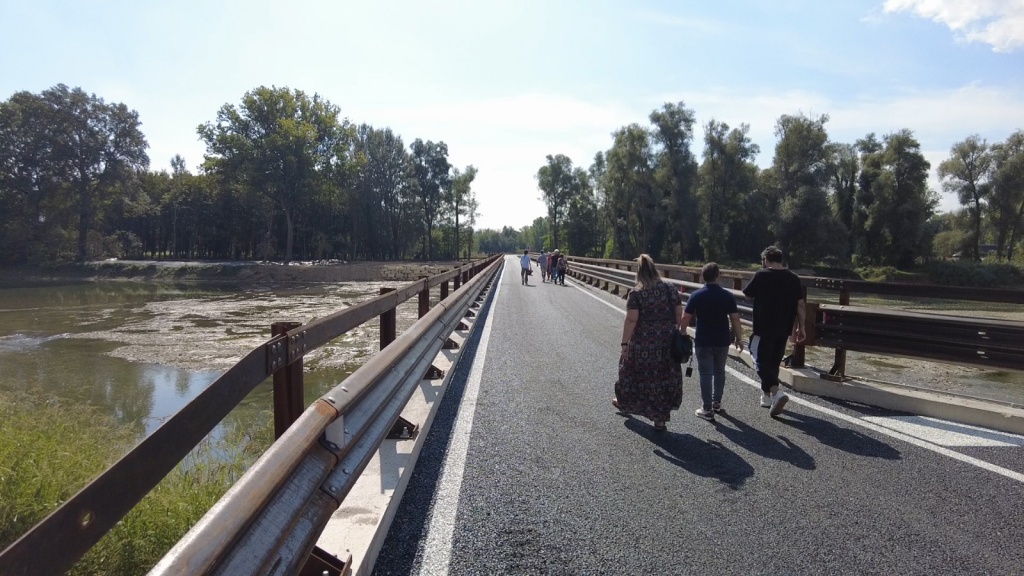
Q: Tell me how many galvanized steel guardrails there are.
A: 2